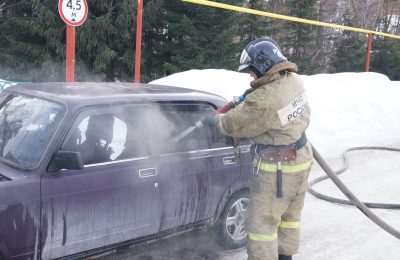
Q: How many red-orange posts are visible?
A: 3